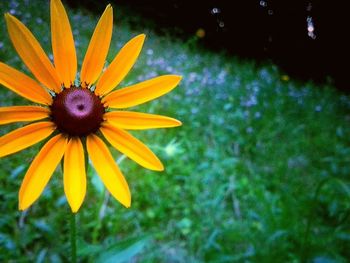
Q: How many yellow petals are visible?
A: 13